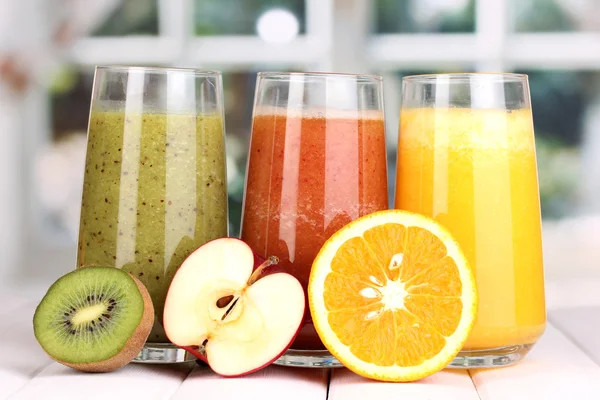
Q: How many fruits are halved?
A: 3